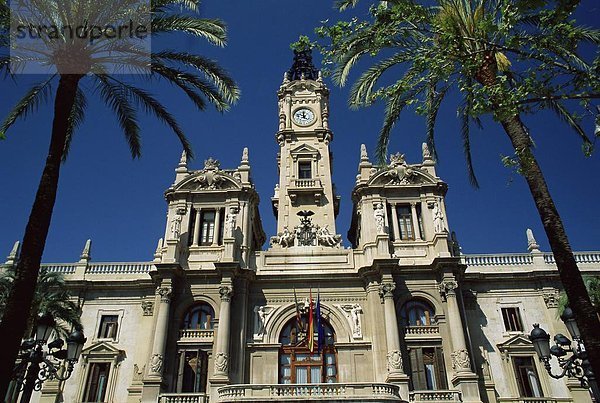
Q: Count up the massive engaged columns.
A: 4